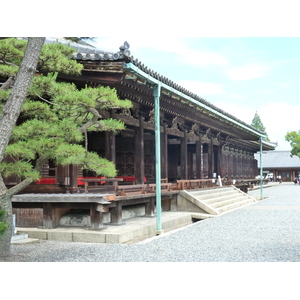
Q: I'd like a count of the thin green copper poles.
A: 2